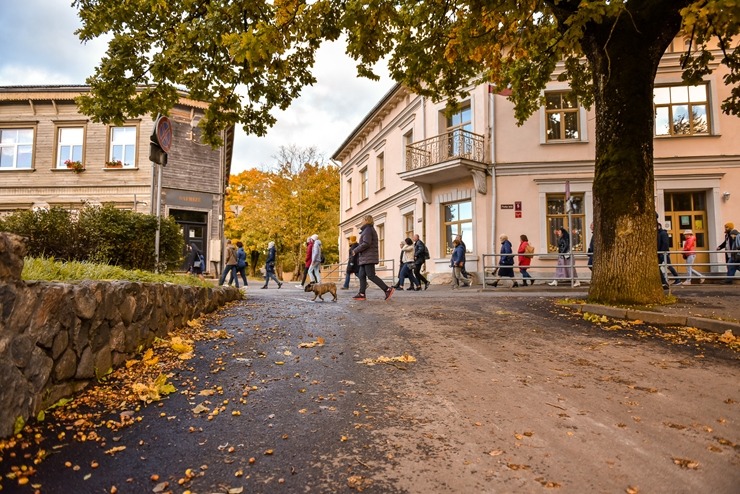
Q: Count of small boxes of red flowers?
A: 2